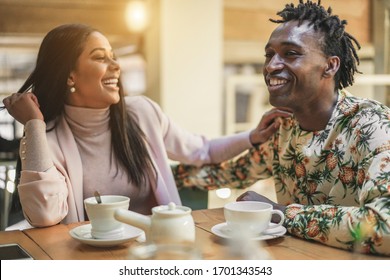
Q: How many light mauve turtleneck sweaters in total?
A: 1